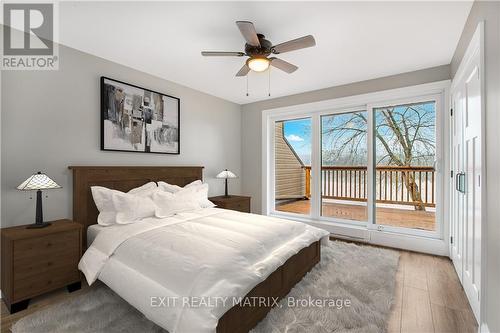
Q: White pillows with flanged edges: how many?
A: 4